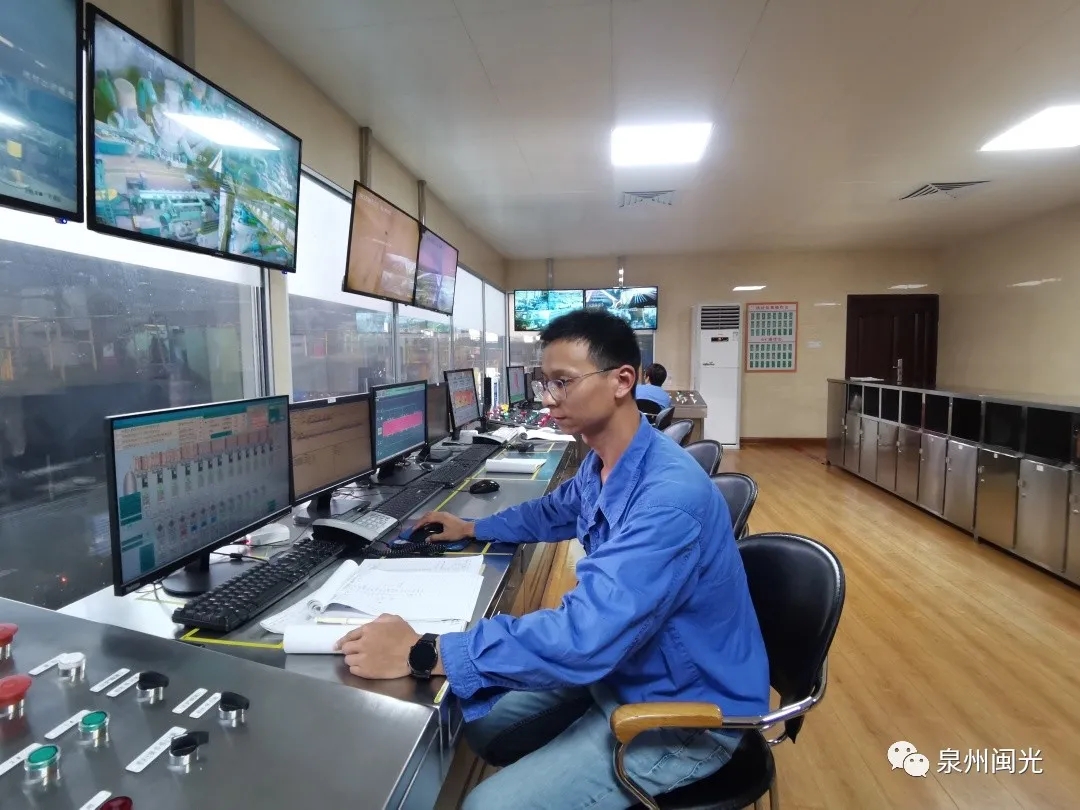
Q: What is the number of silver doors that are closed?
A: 10